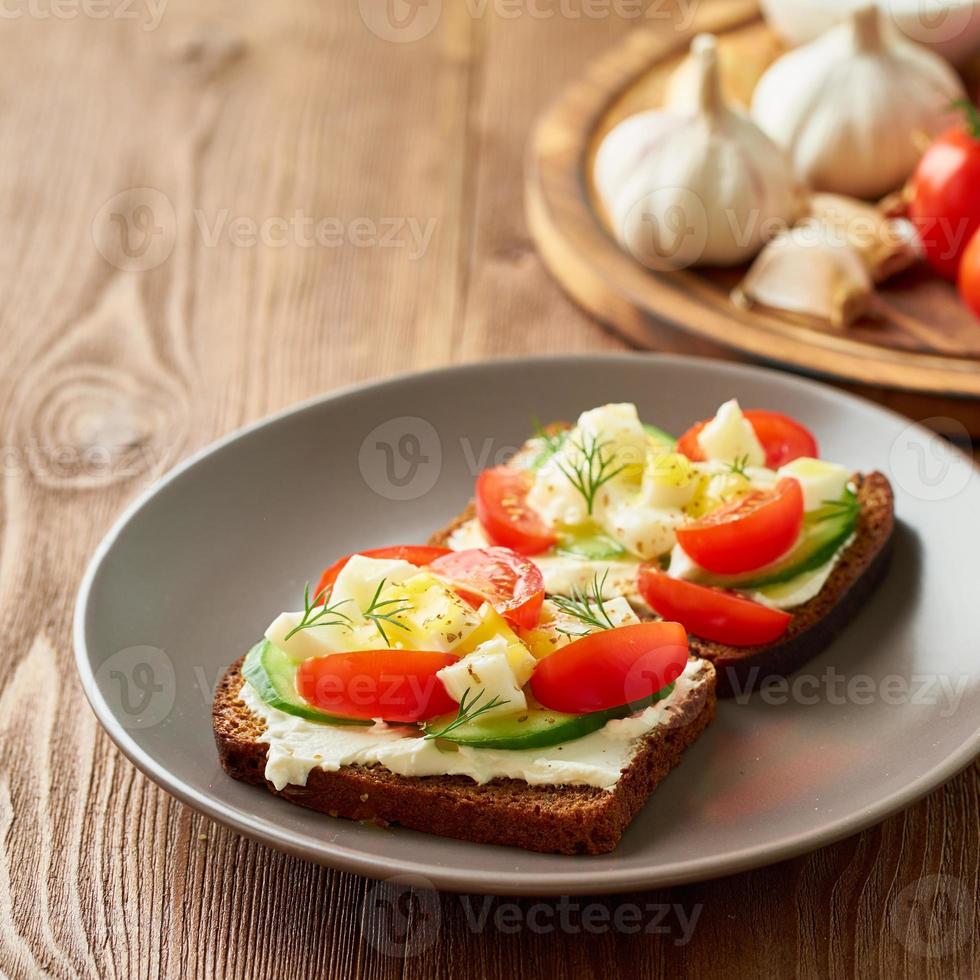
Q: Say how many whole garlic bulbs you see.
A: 2